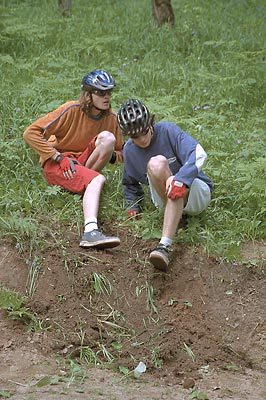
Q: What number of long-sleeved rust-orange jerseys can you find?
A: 1